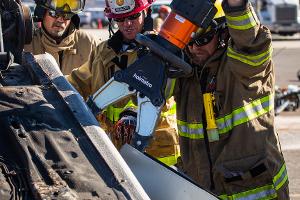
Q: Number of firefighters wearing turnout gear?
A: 3